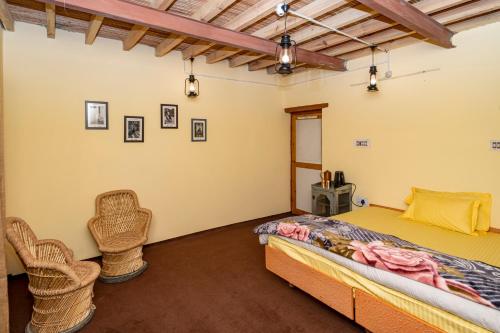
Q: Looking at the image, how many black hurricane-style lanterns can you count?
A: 3